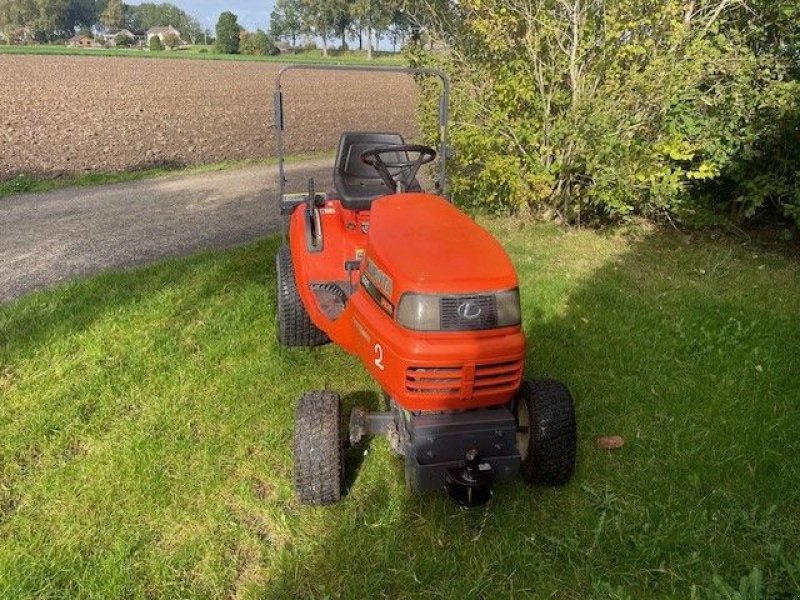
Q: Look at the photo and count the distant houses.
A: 3